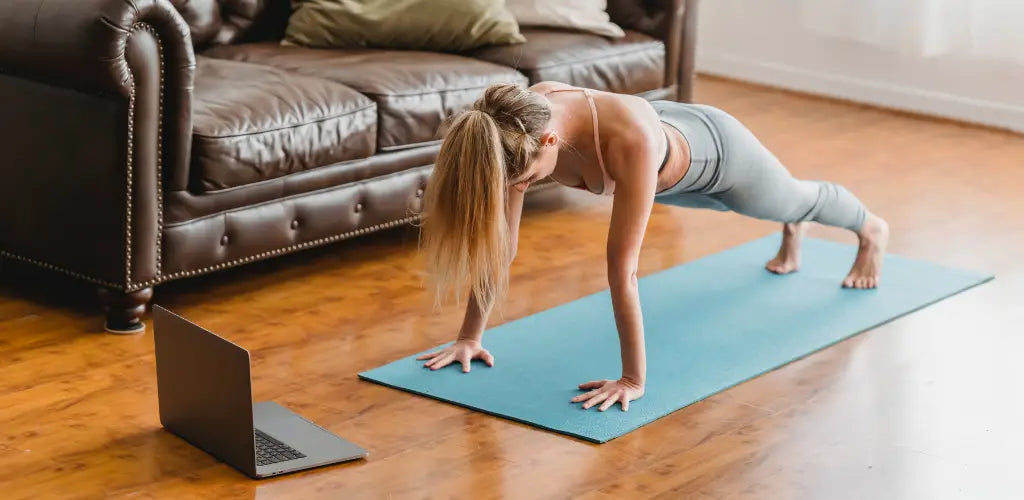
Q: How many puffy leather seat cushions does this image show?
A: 3